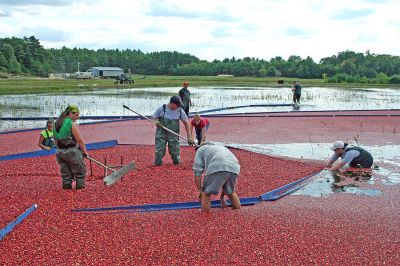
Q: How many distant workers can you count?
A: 2